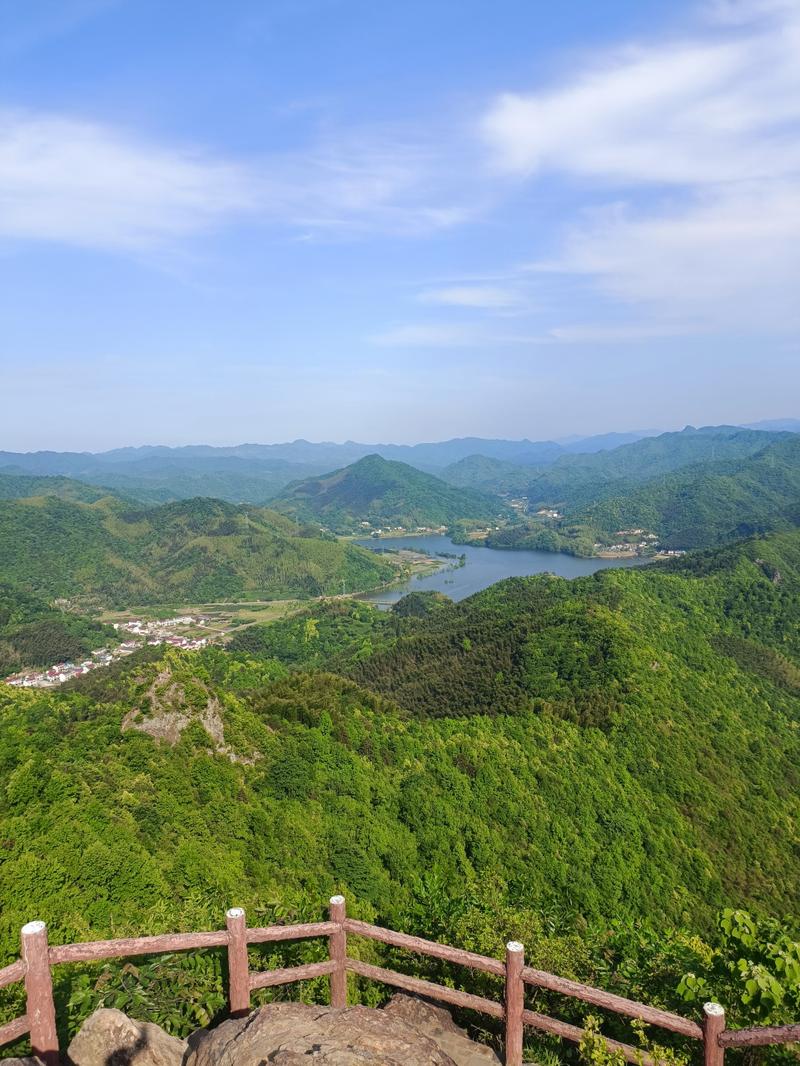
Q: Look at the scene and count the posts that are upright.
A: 5